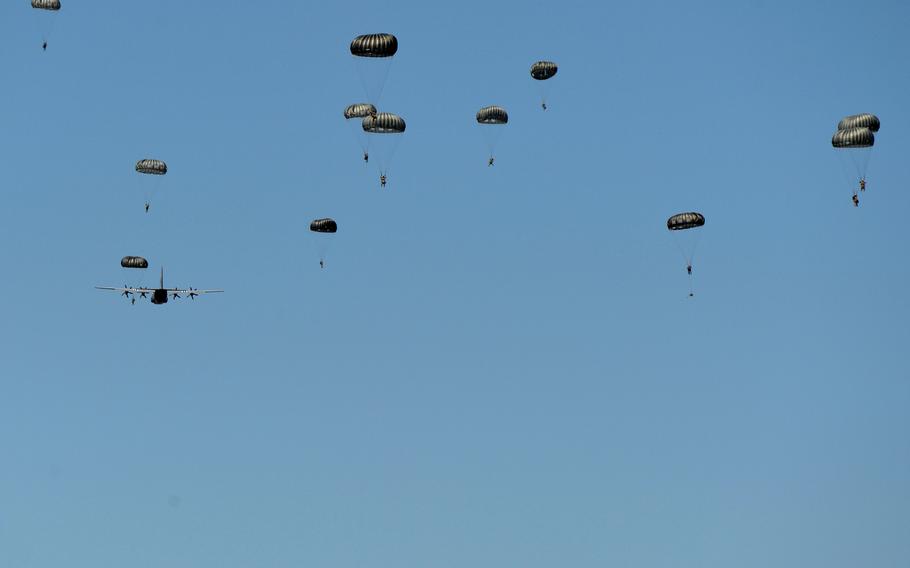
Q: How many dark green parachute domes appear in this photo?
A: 12